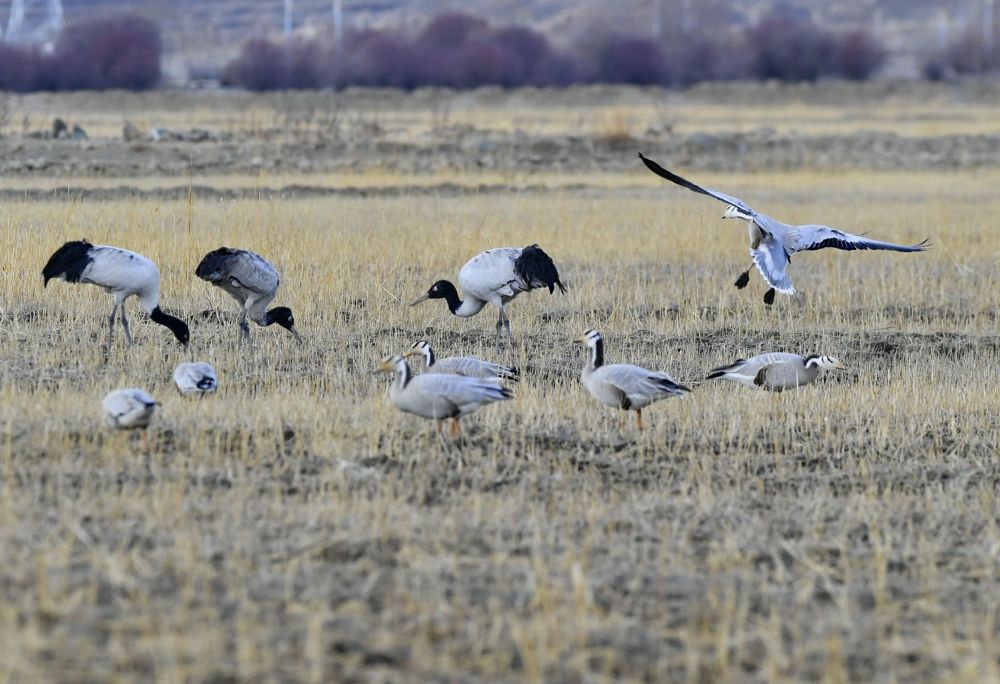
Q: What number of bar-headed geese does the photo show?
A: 7